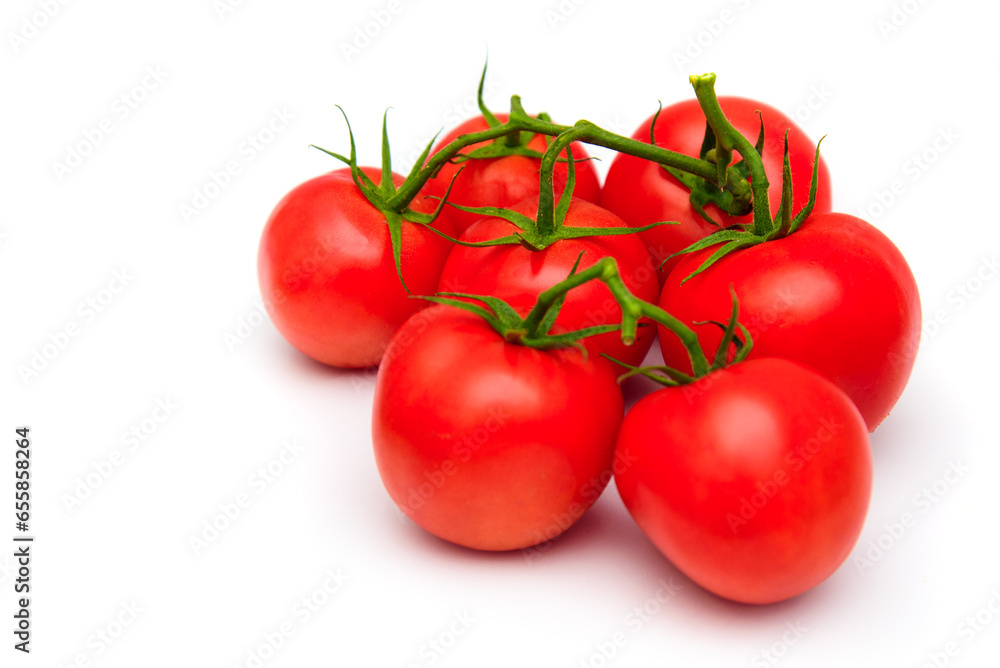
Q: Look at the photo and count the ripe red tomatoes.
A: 7